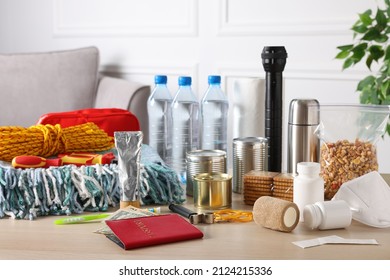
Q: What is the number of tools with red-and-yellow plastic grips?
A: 2